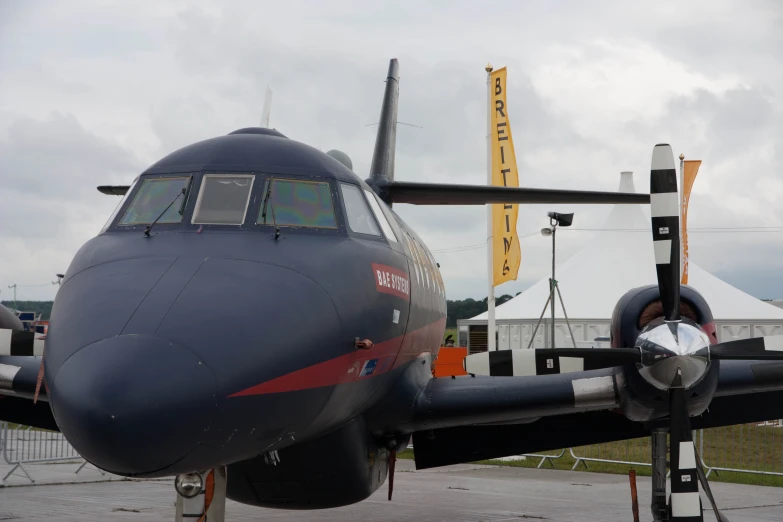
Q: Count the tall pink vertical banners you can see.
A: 0